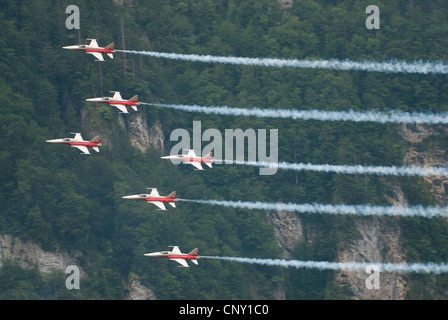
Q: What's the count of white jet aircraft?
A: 6